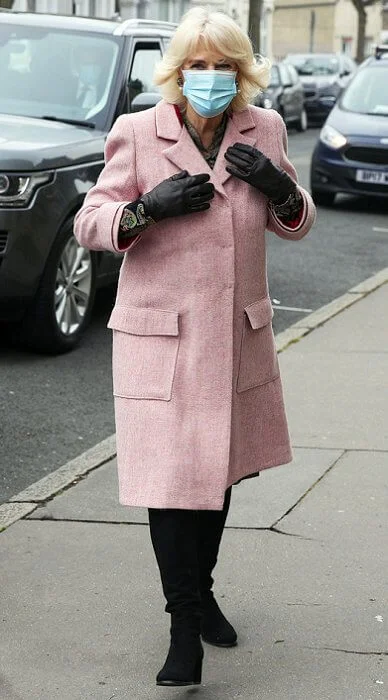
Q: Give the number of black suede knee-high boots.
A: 2